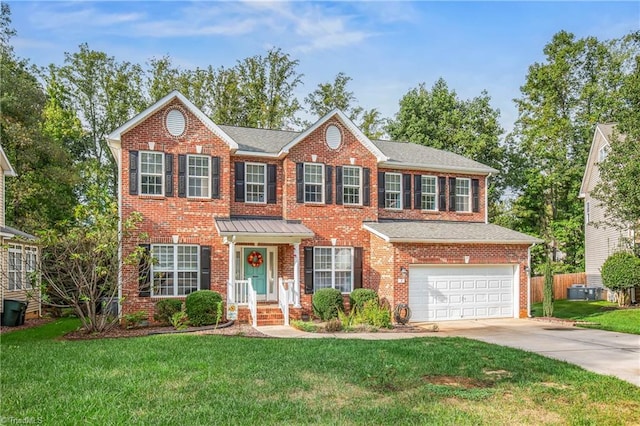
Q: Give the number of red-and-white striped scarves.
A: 0